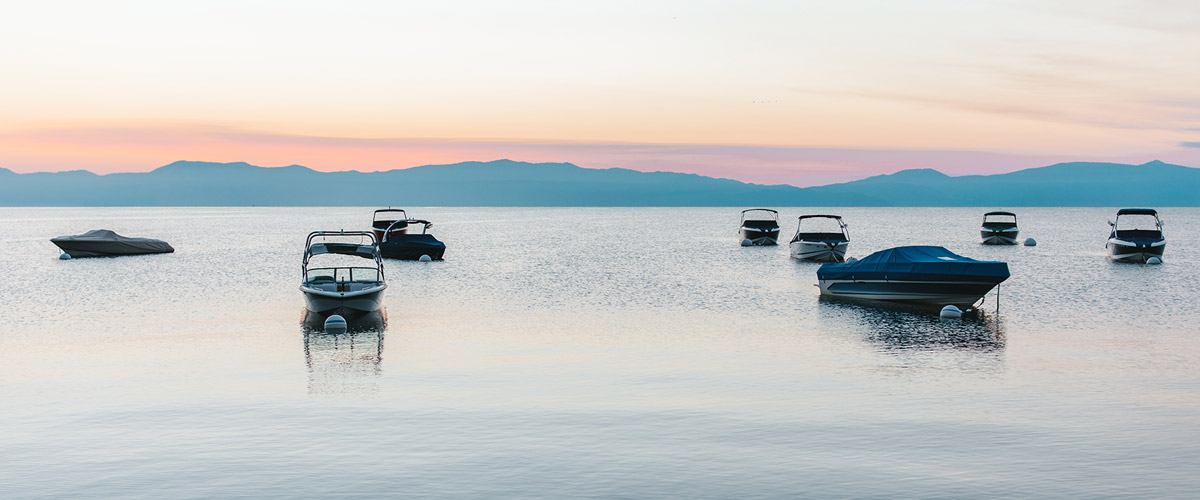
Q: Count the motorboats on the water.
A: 9